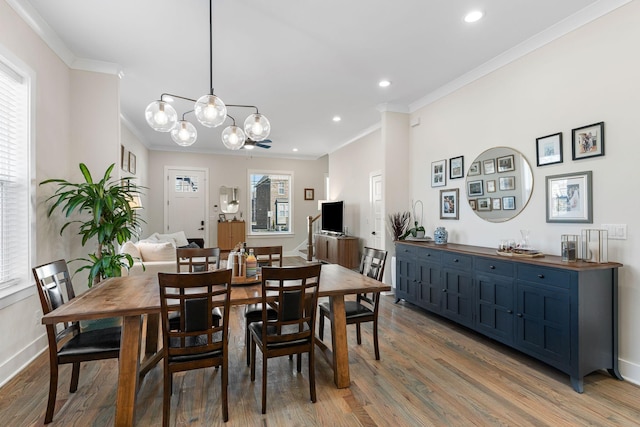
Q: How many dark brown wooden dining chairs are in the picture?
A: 6